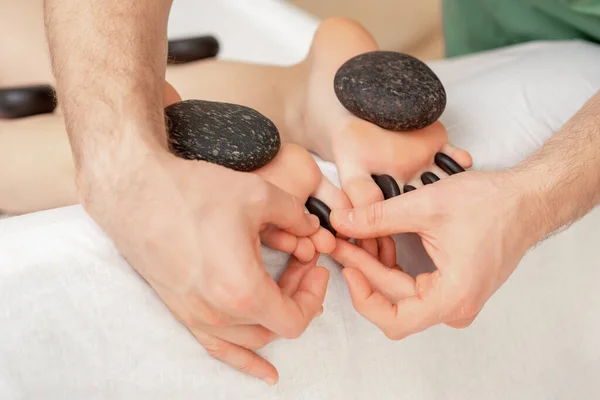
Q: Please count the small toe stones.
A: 5